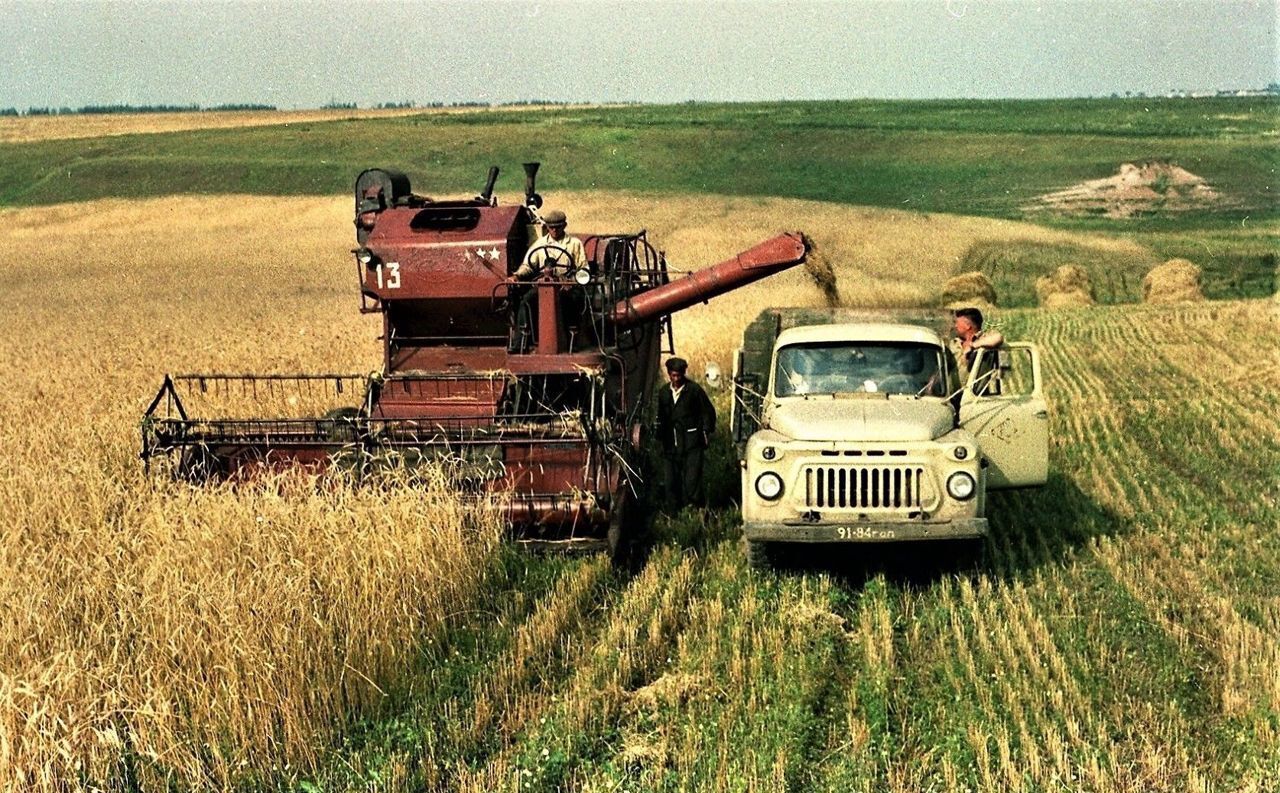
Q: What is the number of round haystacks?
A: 3